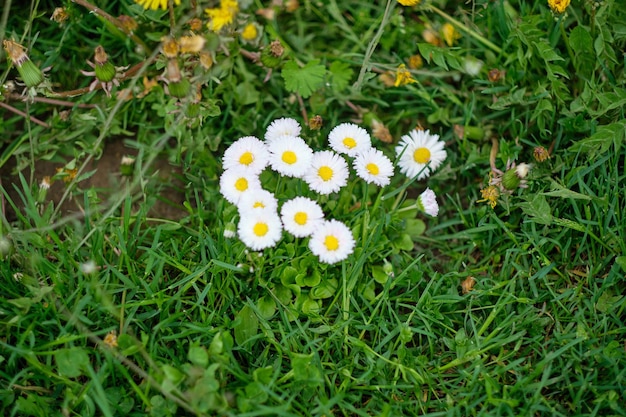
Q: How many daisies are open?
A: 12